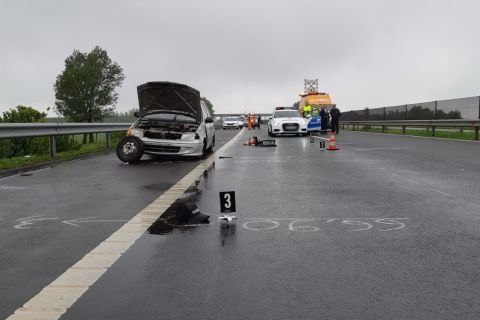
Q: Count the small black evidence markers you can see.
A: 3